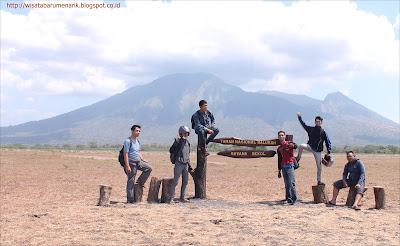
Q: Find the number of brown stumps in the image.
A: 7